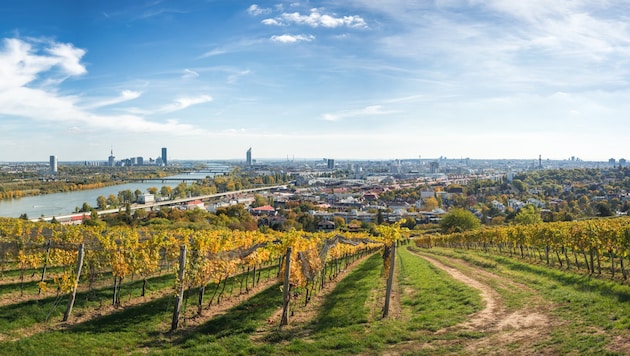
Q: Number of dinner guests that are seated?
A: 0